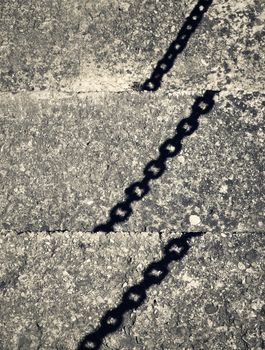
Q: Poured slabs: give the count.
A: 3